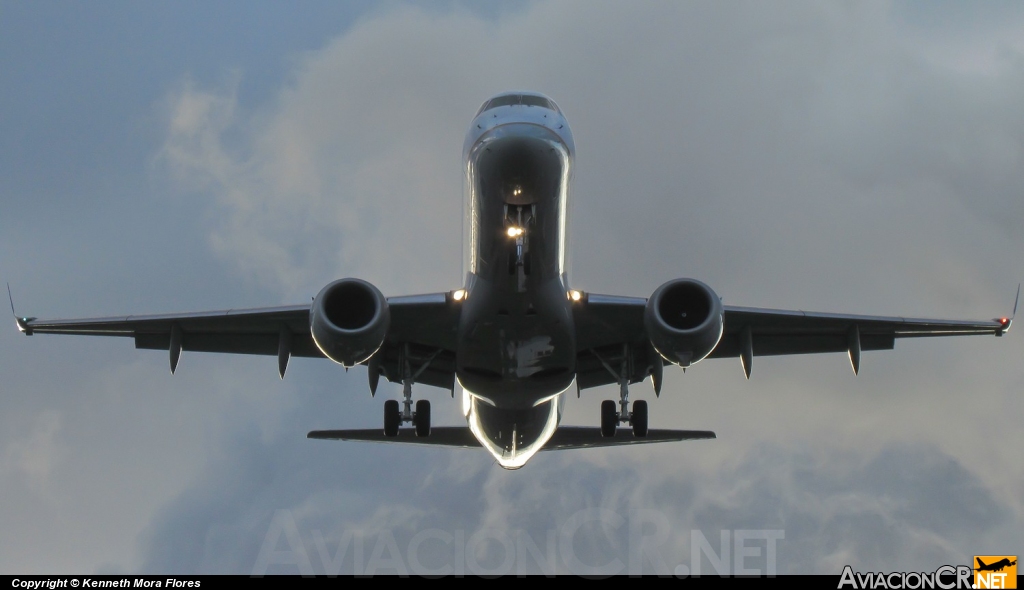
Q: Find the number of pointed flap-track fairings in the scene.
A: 6